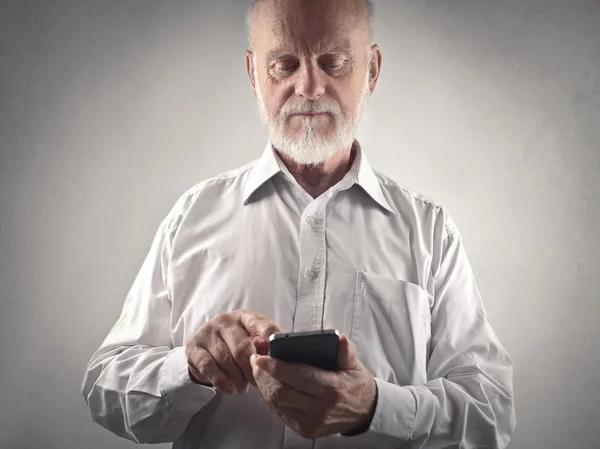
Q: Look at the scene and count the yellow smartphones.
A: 0